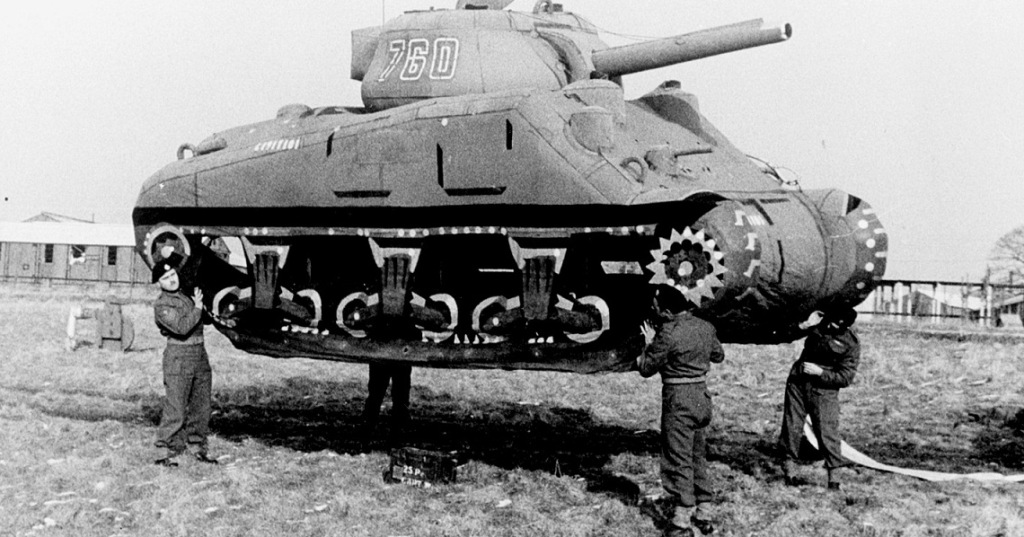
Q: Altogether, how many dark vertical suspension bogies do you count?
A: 3